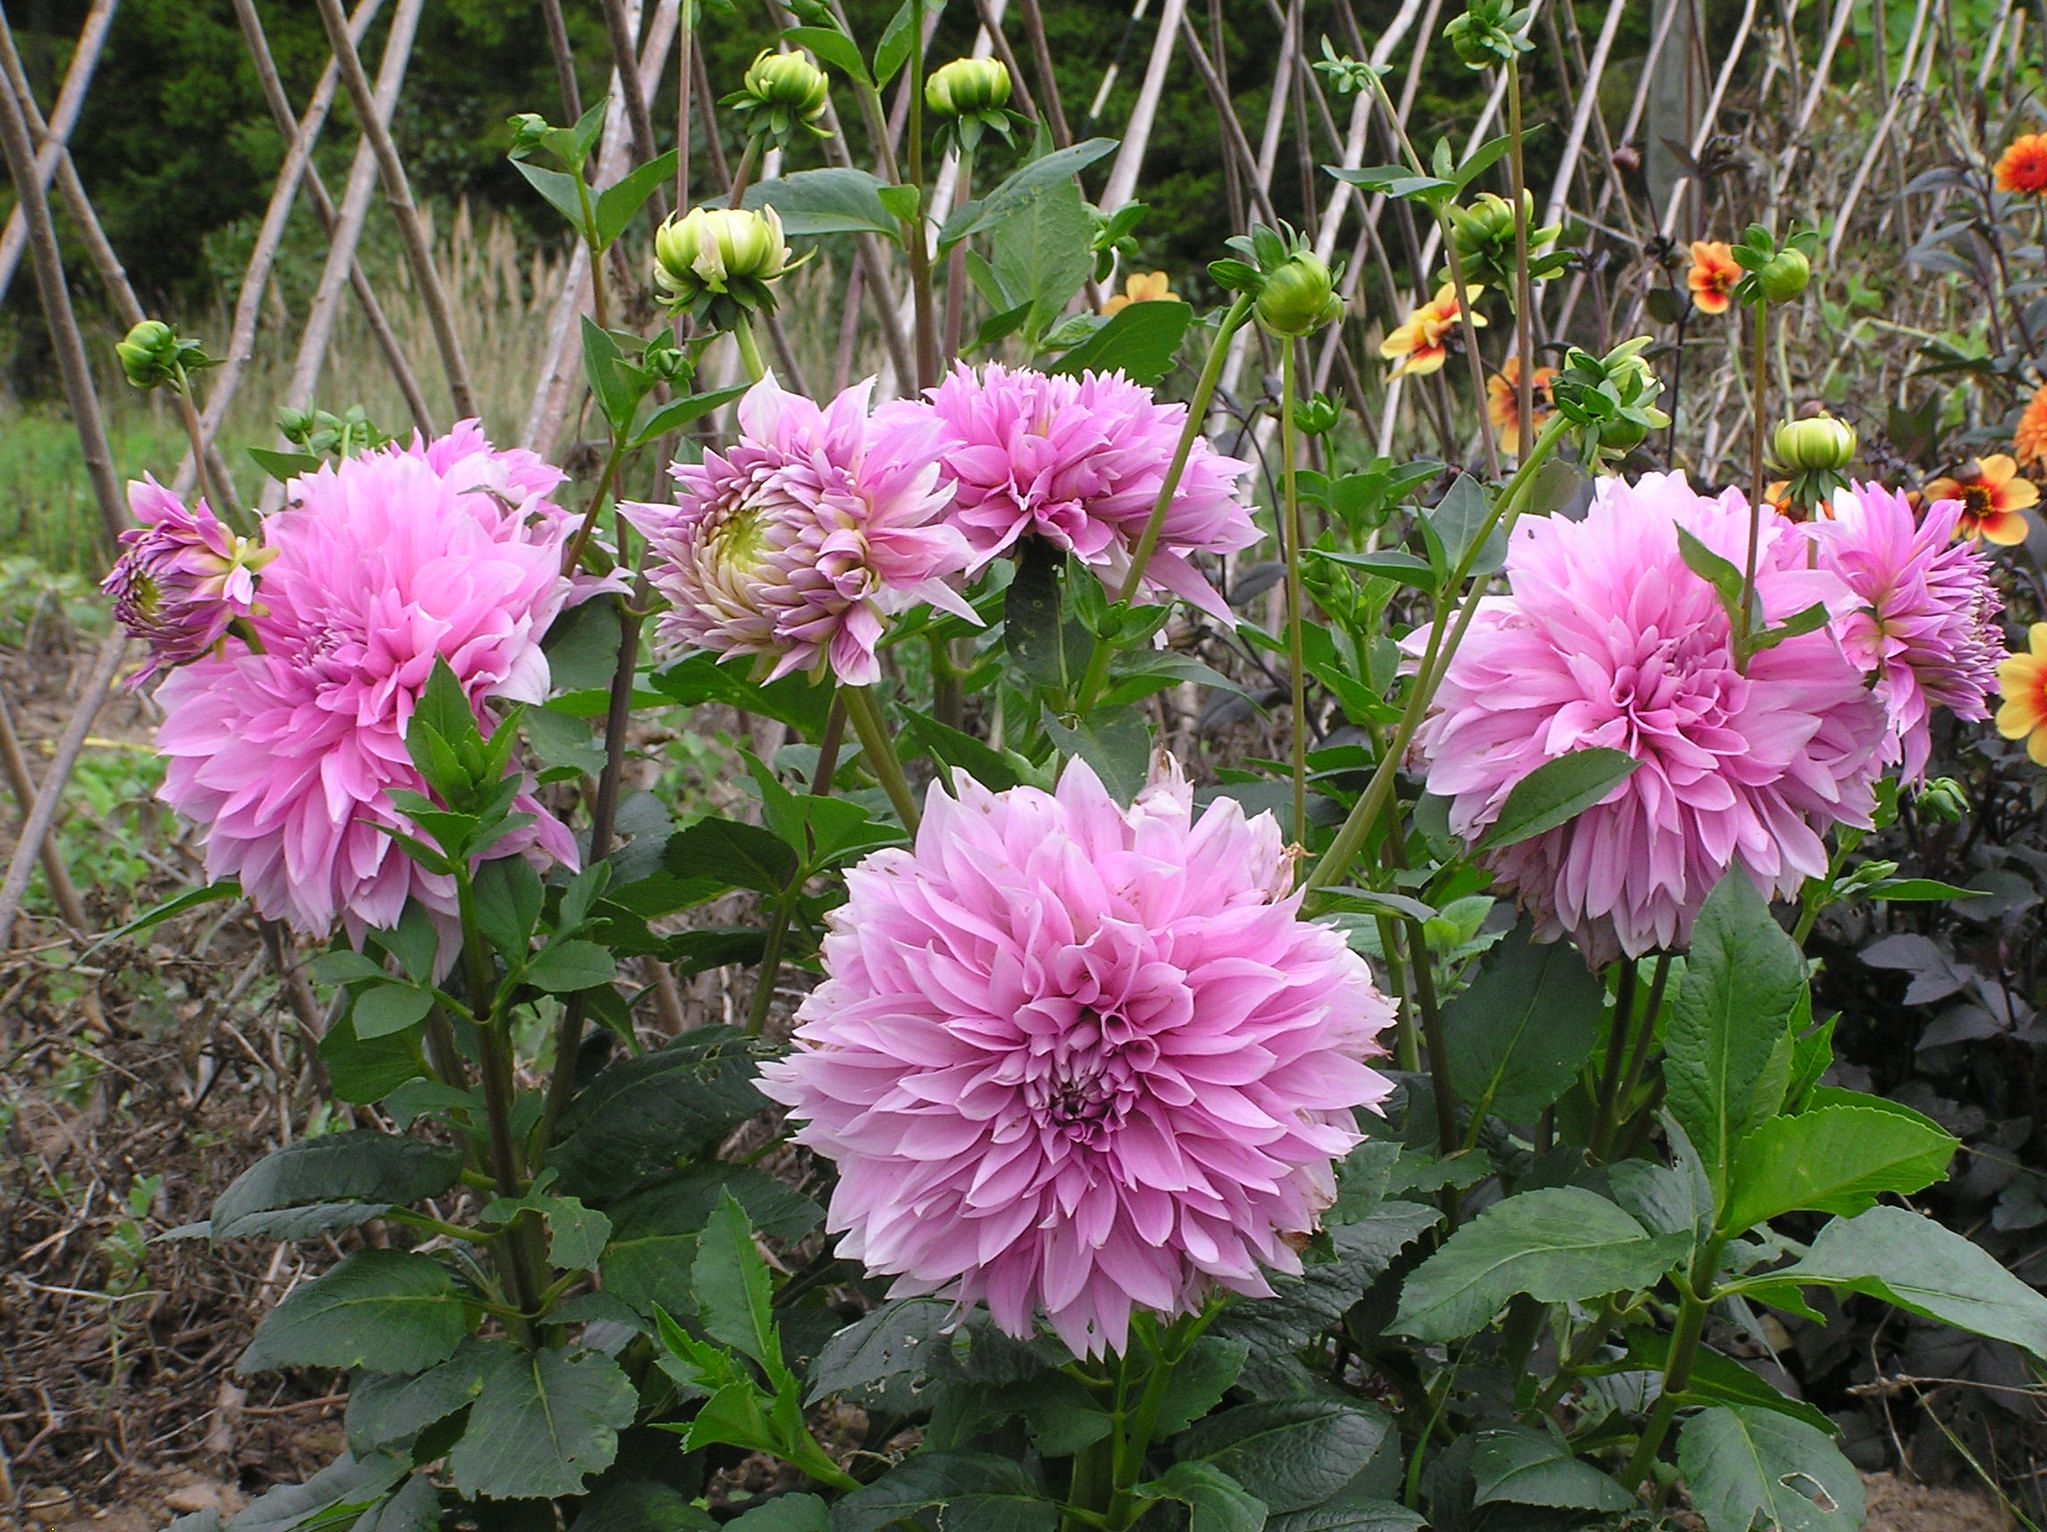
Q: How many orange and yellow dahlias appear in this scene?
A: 9